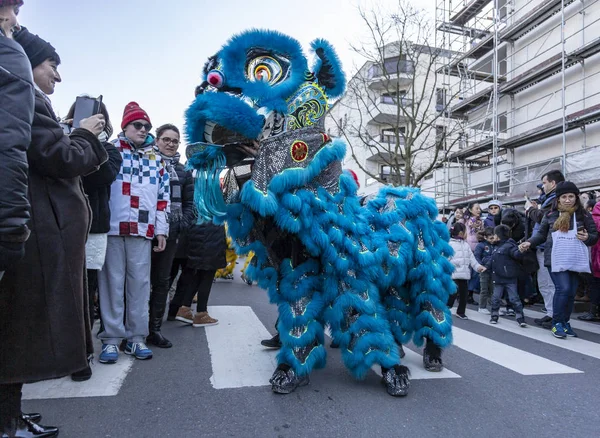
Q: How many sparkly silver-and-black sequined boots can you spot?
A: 3